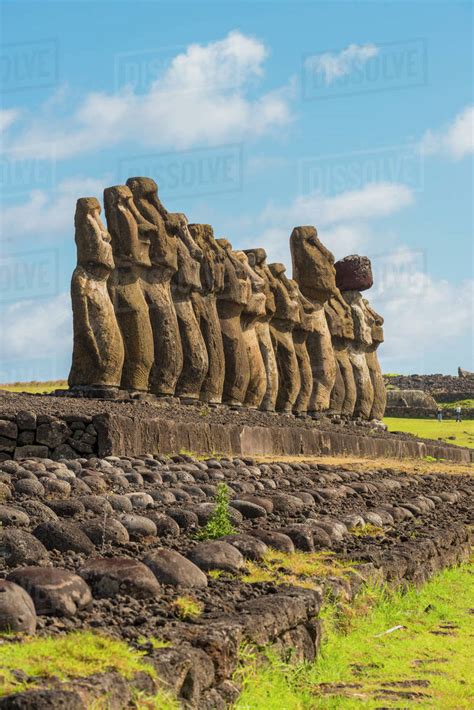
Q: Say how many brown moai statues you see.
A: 15